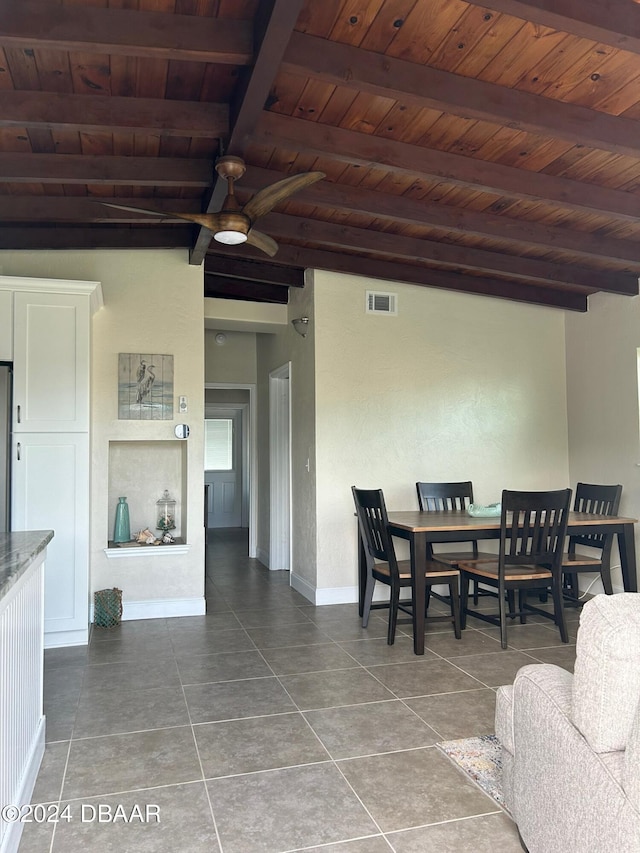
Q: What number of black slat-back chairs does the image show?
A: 4